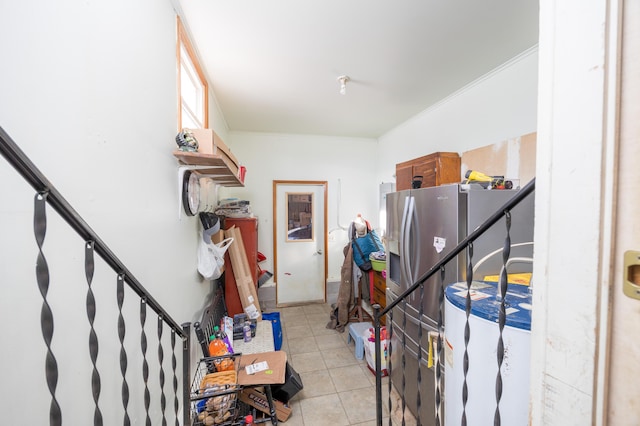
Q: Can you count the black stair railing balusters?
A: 12